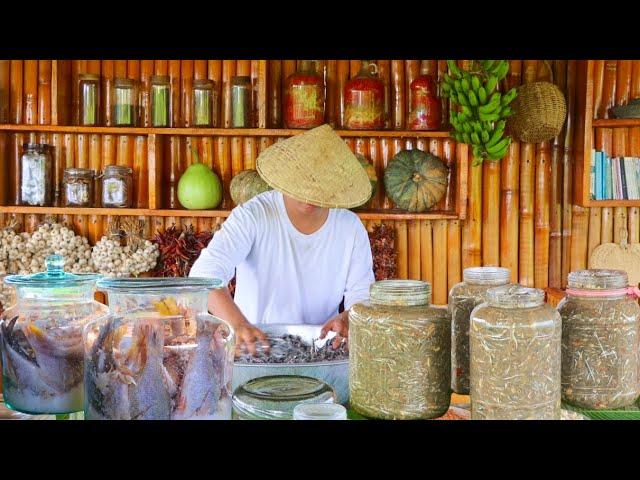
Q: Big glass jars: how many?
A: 6